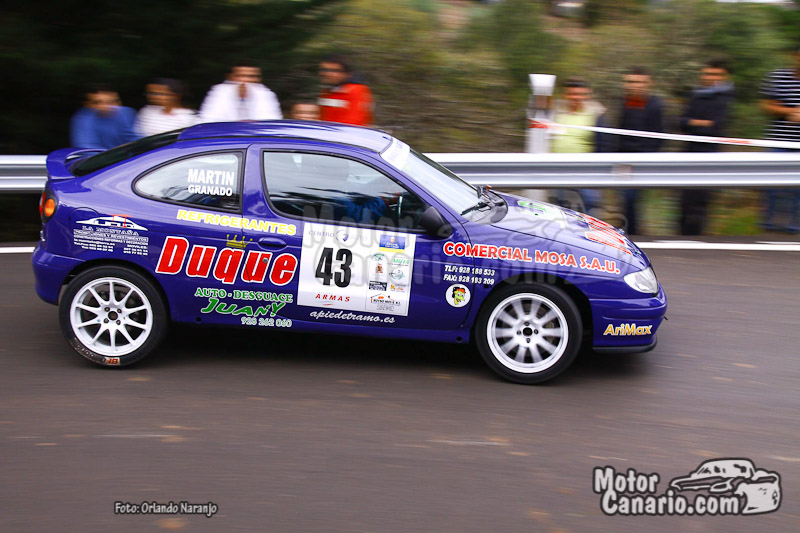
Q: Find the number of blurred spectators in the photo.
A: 9